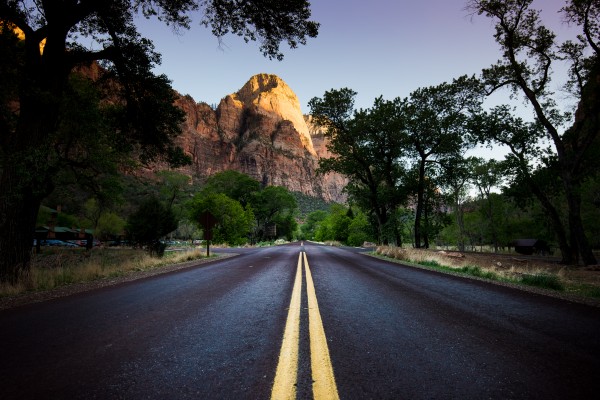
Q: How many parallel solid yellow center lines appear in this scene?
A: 2